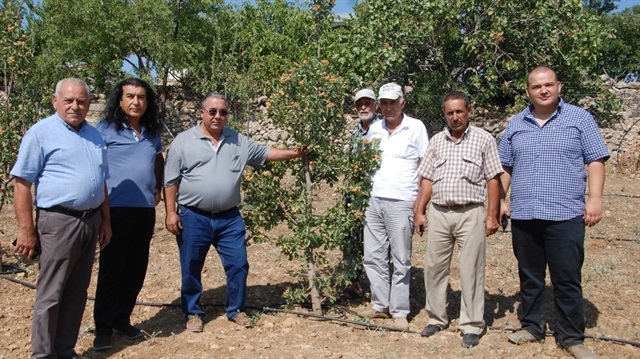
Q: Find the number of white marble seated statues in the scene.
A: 0